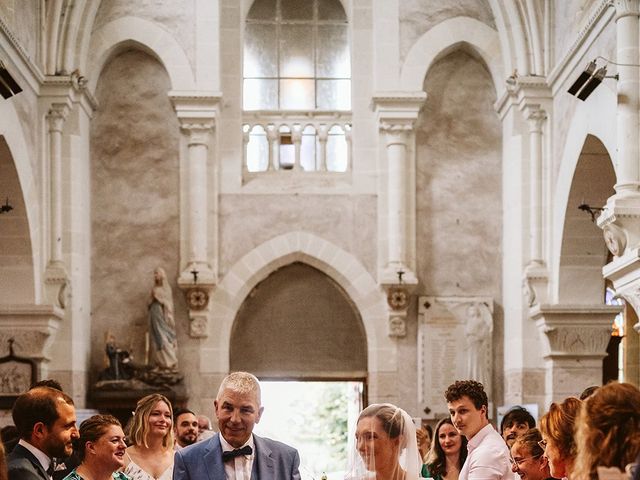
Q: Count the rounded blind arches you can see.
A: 2